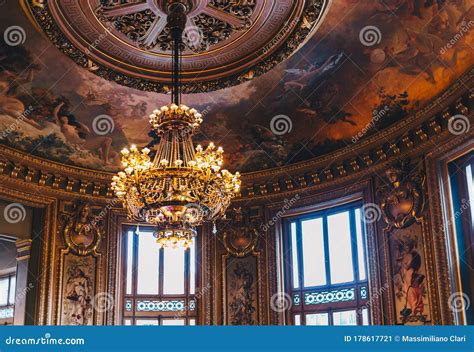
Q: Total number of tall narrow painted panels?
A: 3